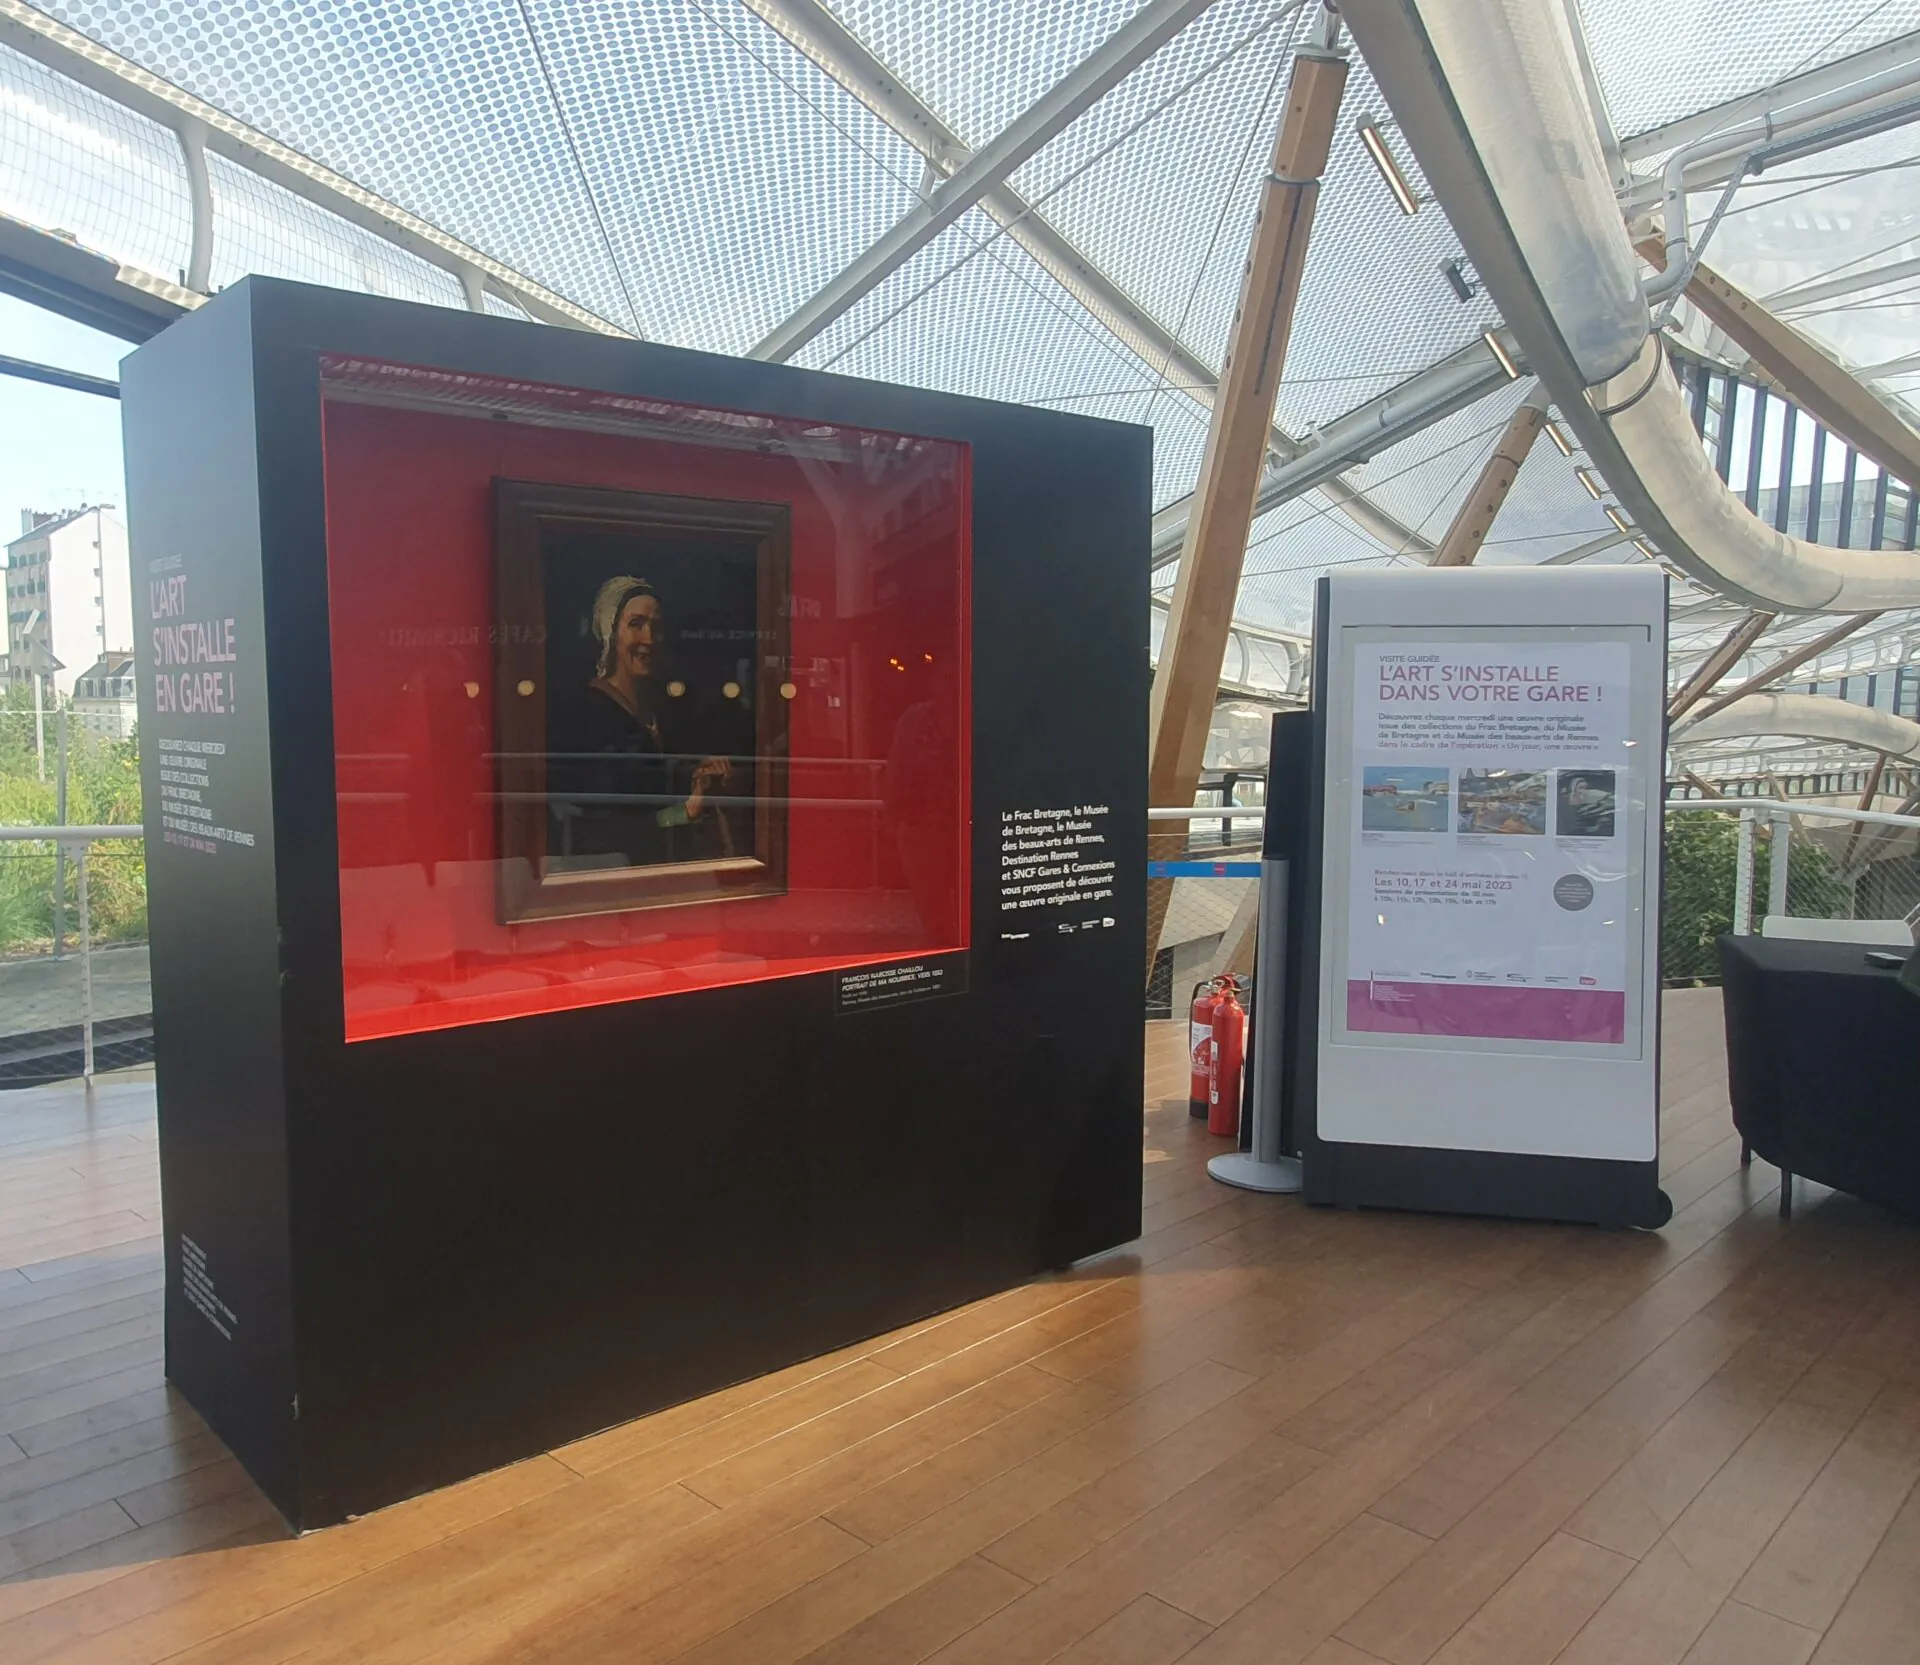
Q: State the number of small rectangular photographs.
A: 3